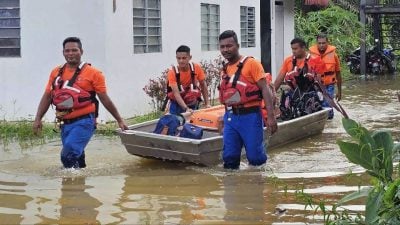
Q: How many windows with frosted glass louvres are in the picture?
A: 4